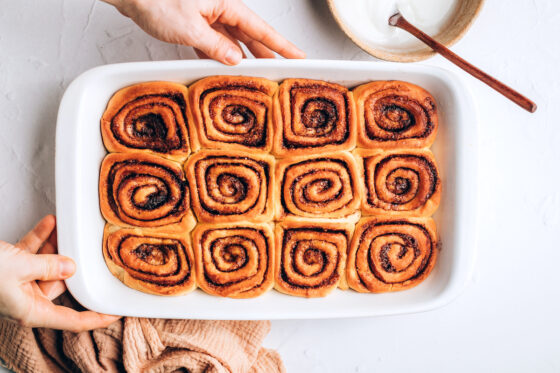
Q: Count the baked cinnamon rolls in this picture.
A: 12